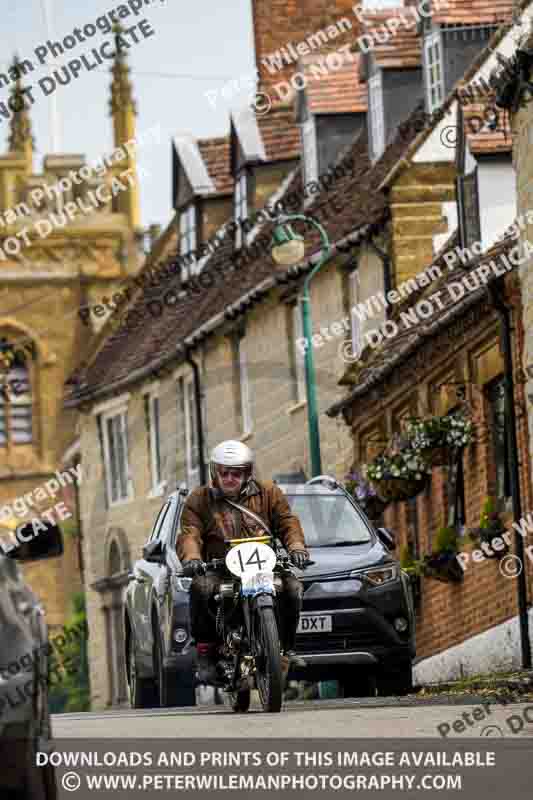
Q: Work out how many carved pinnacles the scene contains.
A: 2